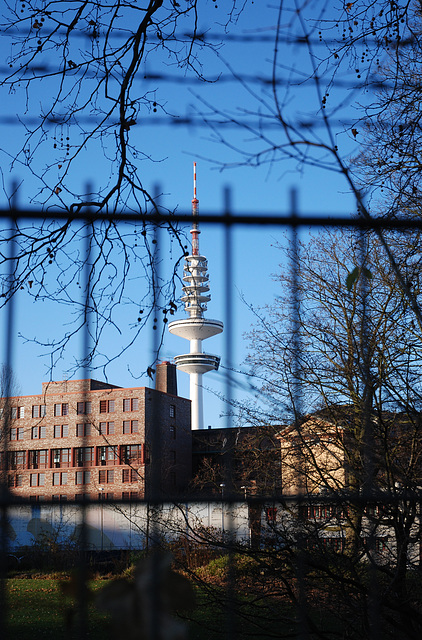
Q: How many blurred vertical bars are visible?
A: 6